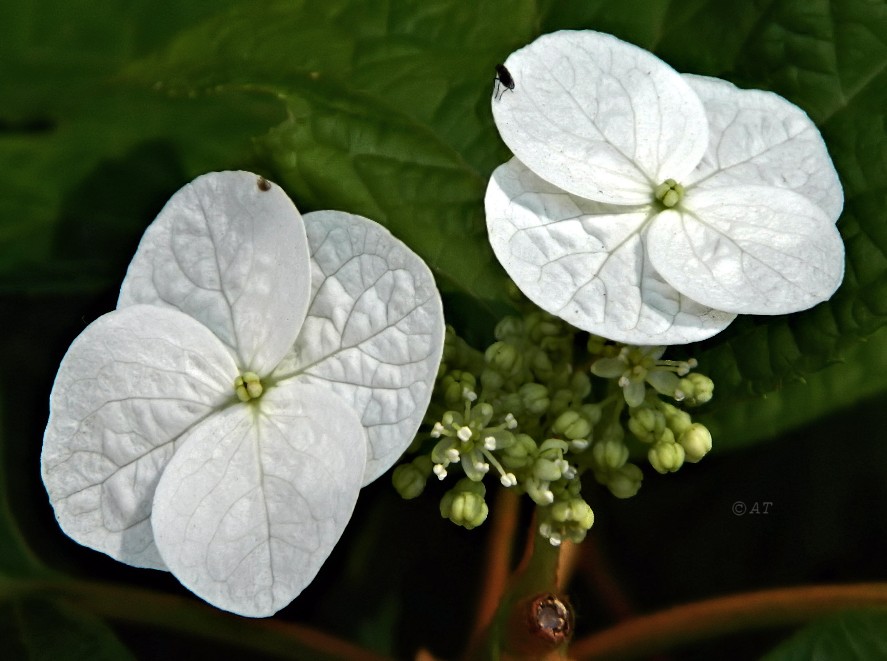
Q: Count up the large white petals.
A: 8